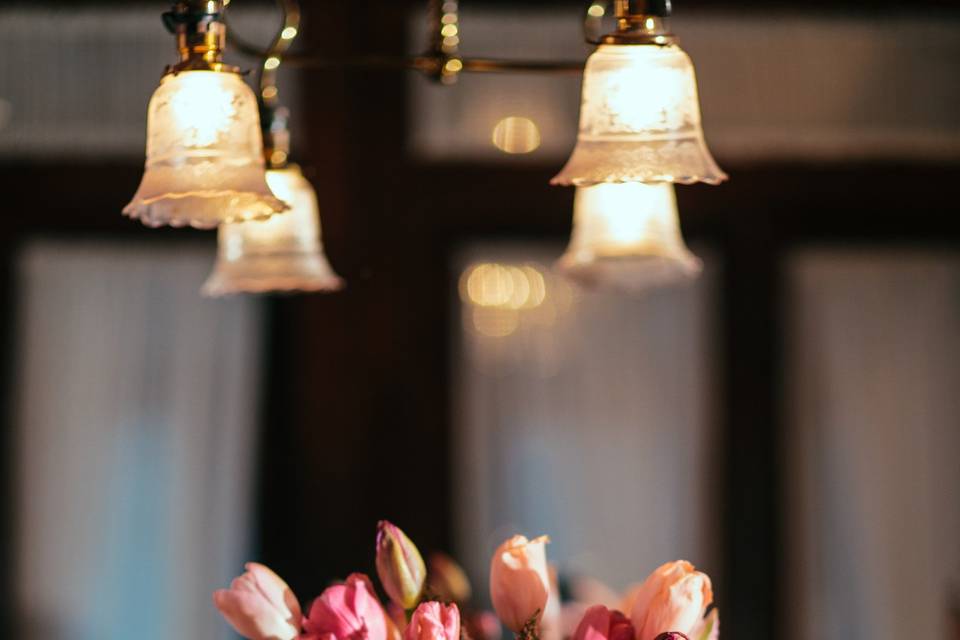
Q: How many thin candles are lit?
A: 0